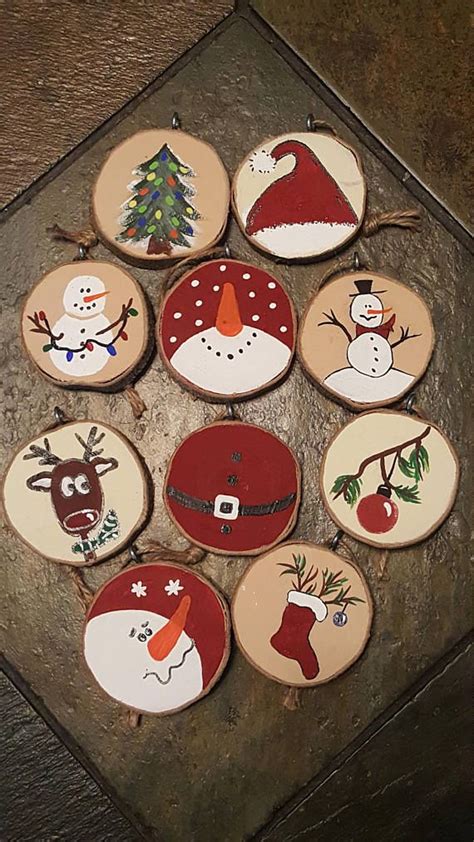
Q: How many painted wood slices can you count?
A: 10